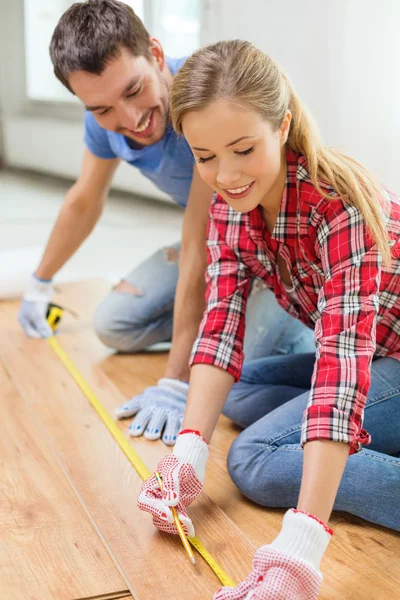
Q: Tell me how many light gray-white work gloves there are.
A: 2